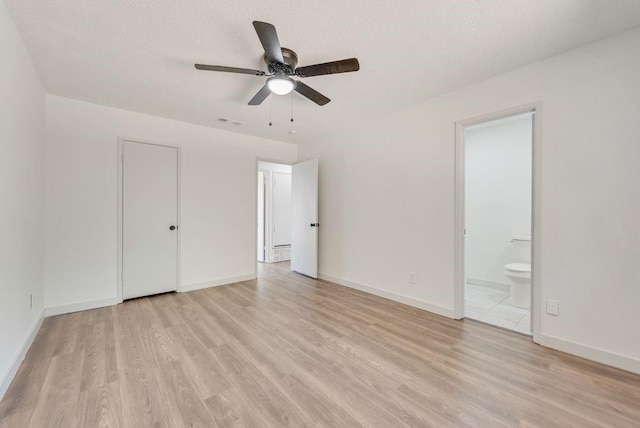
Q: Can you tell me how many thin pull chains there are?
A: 2